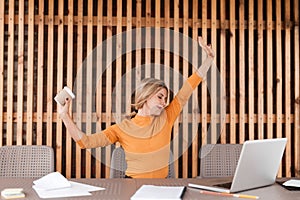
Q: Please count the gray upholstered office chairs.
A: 3